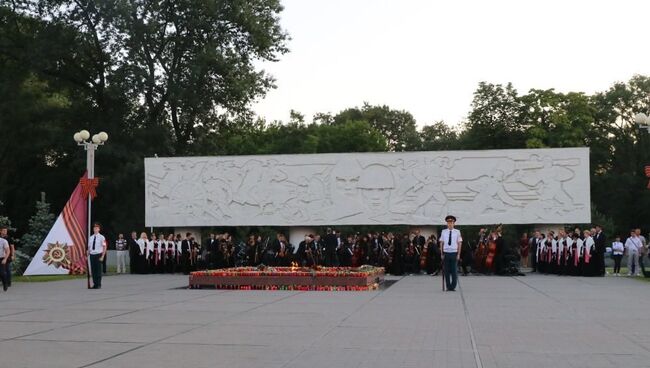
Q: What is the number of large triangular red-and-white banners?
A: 1